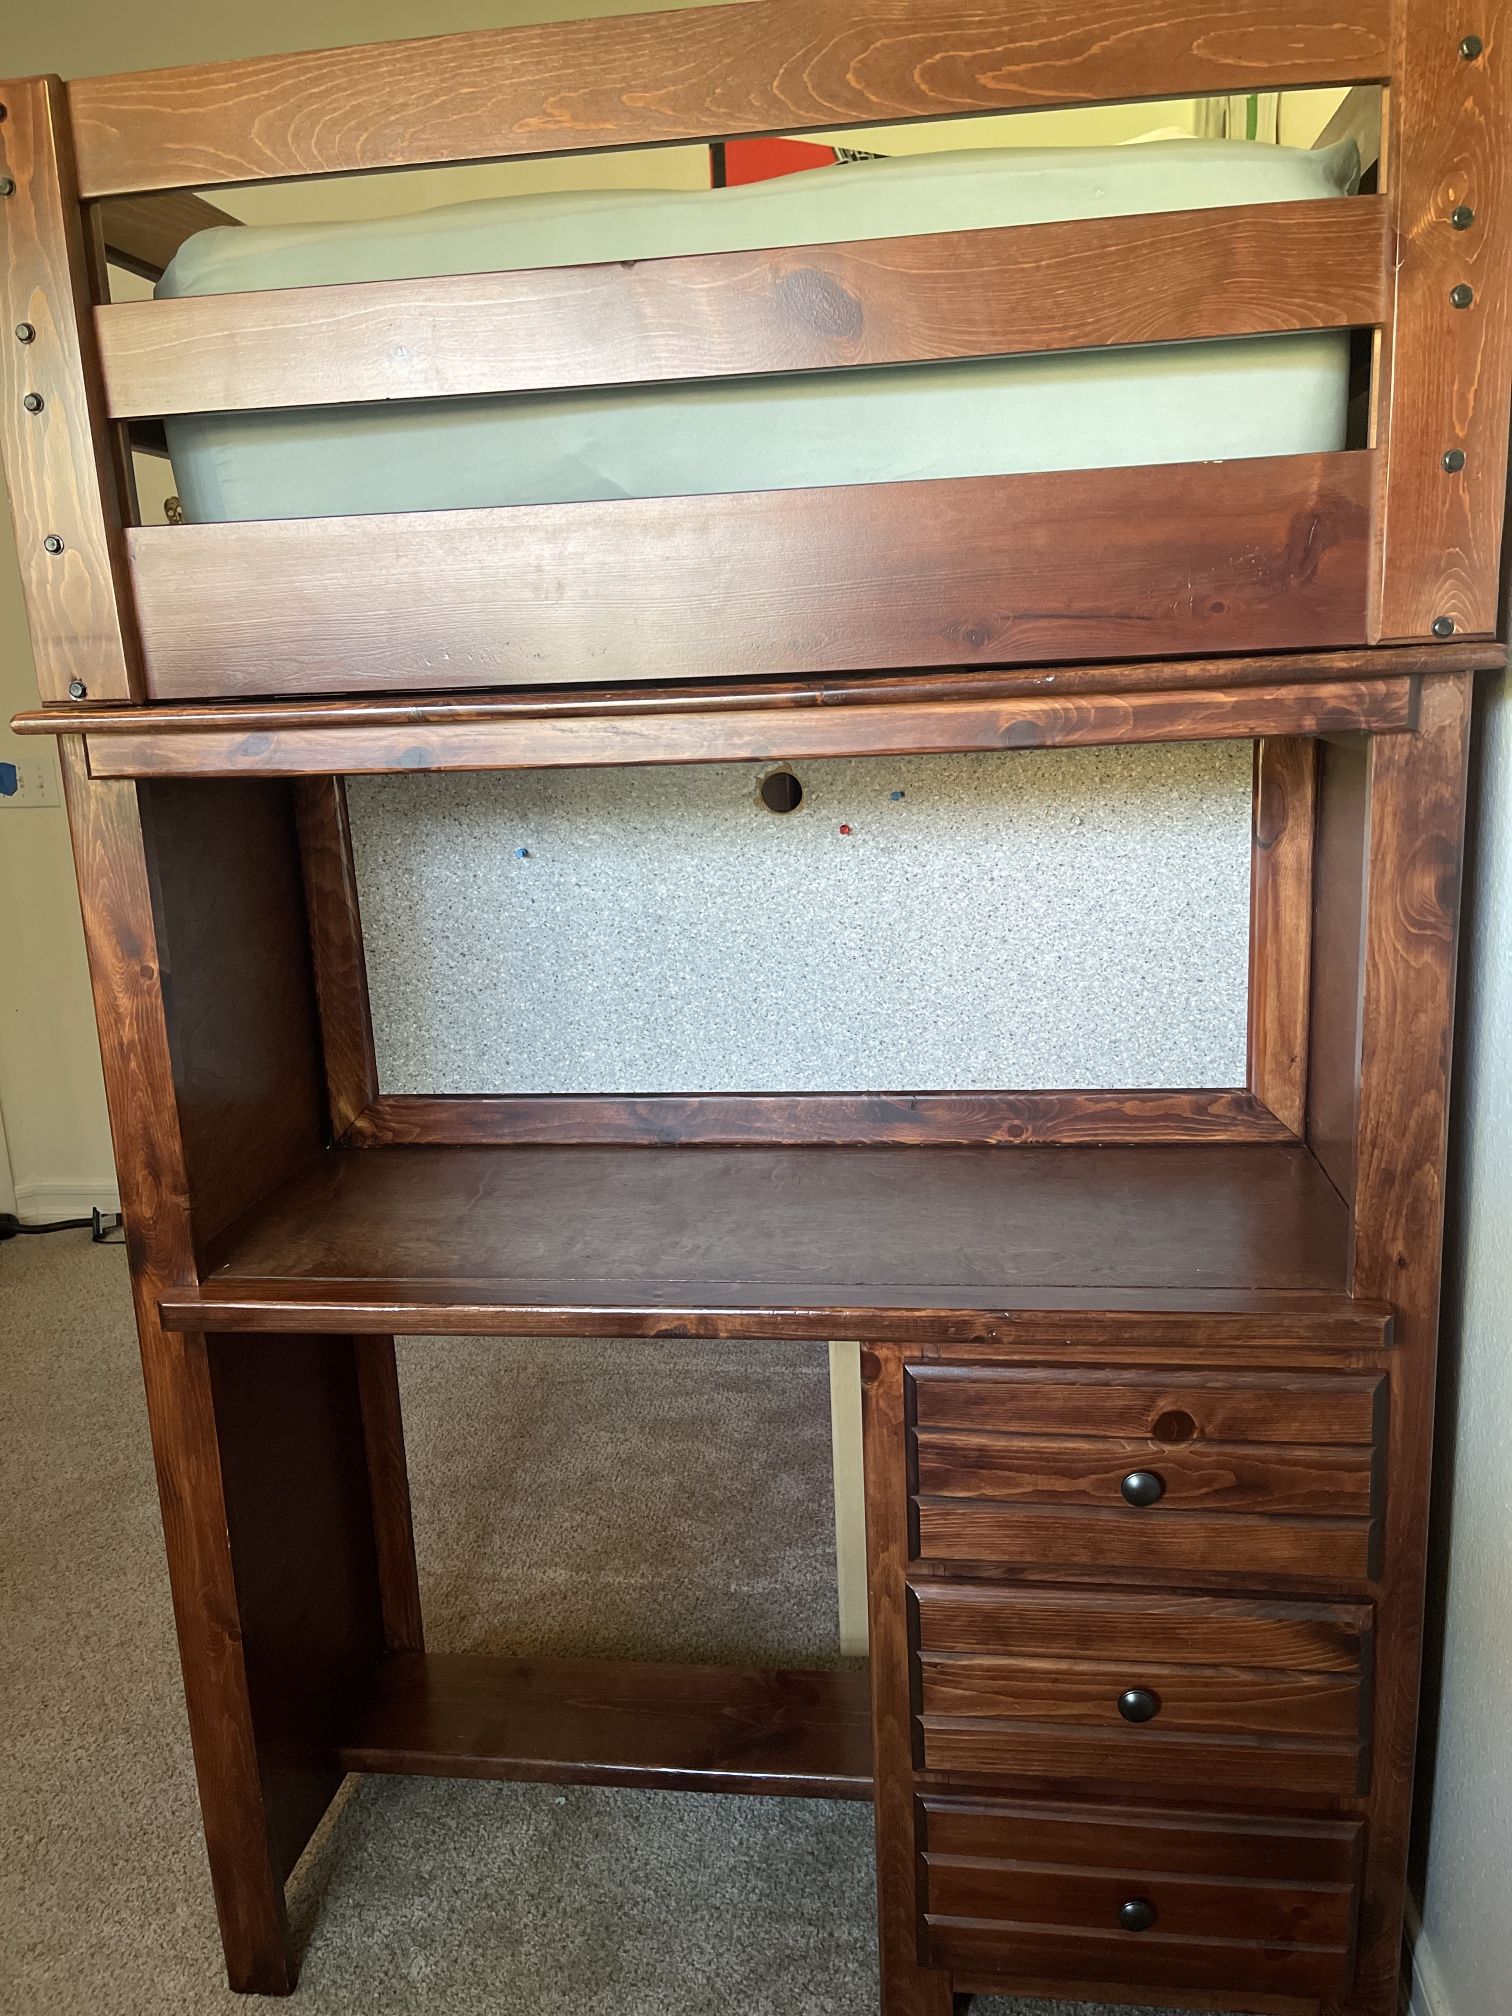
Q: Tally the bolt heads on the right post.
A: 5